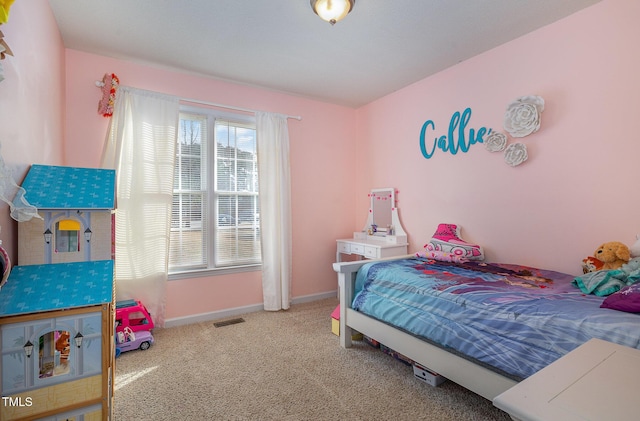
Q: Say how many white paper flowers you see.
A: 3